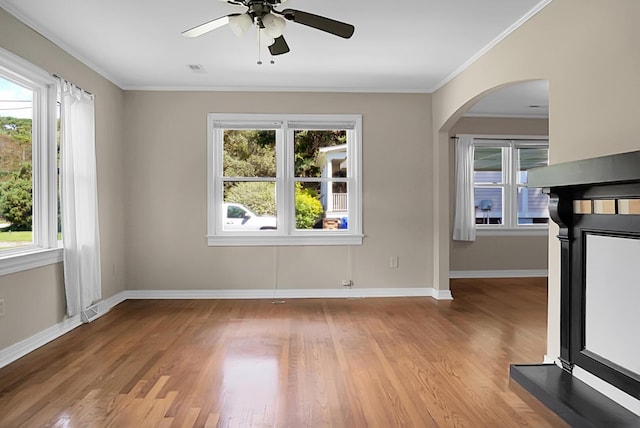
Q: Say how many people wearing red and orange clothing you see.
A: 0